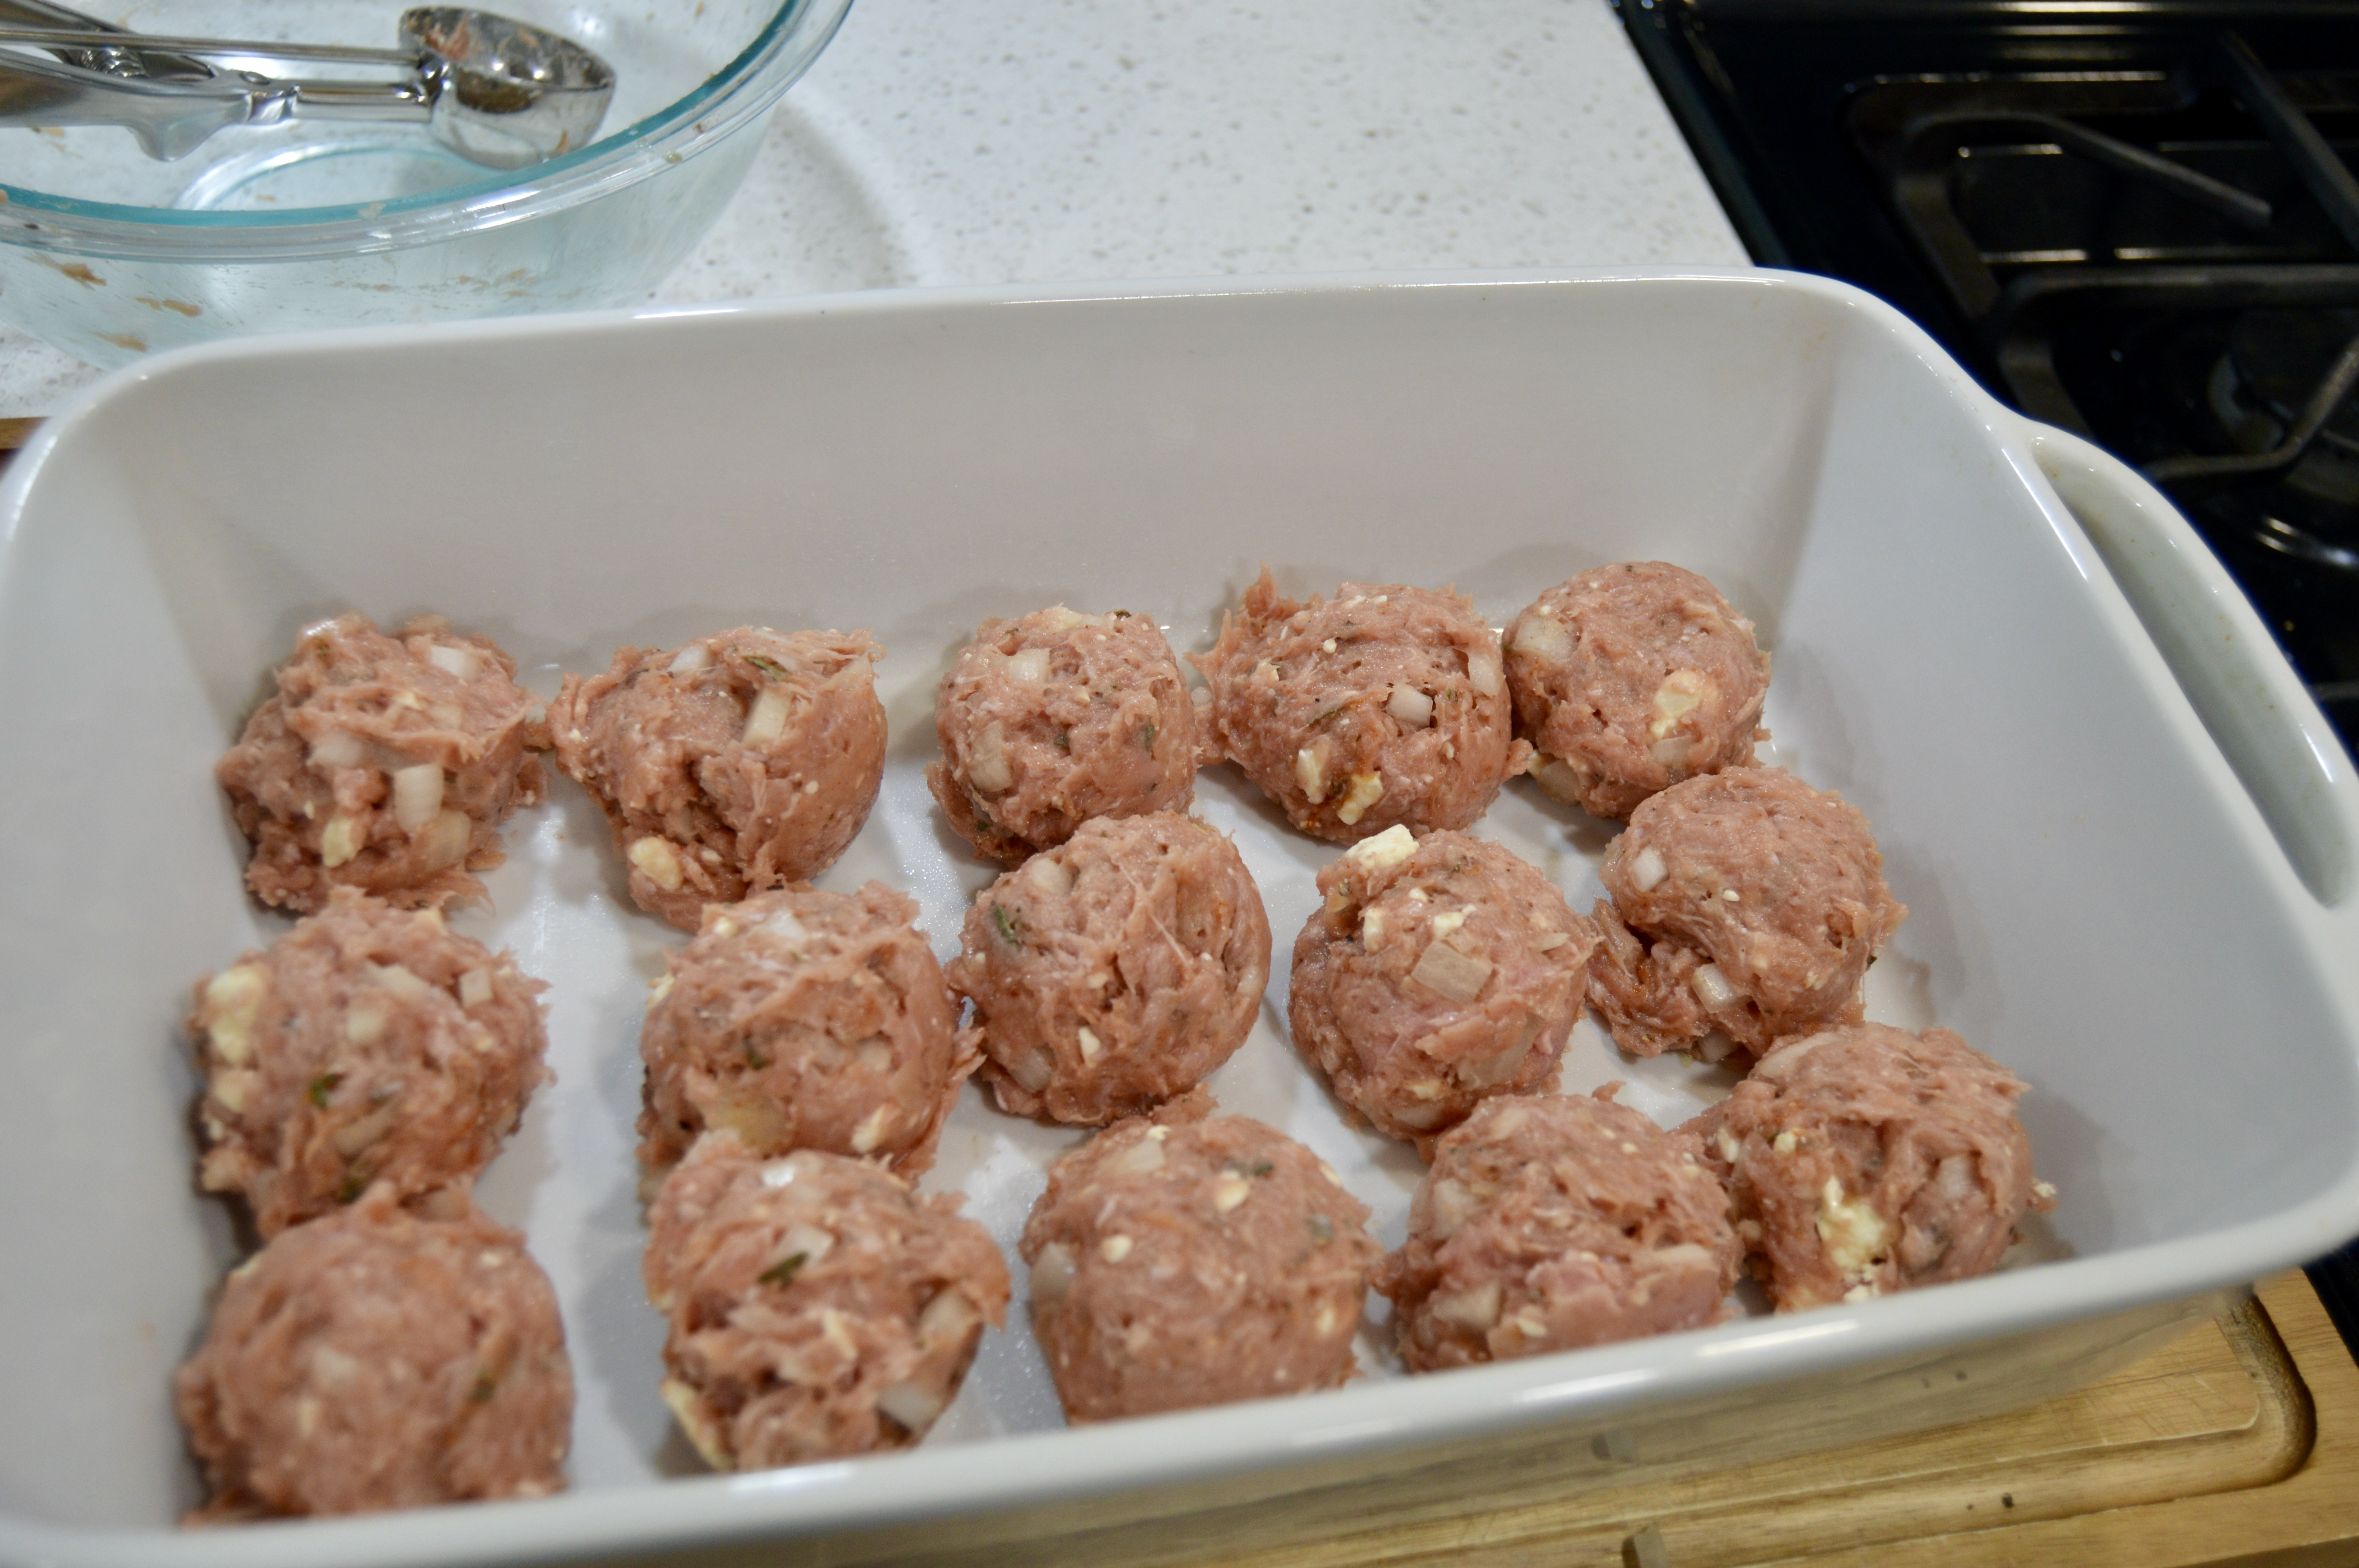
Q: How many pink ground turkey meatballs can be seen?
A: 15